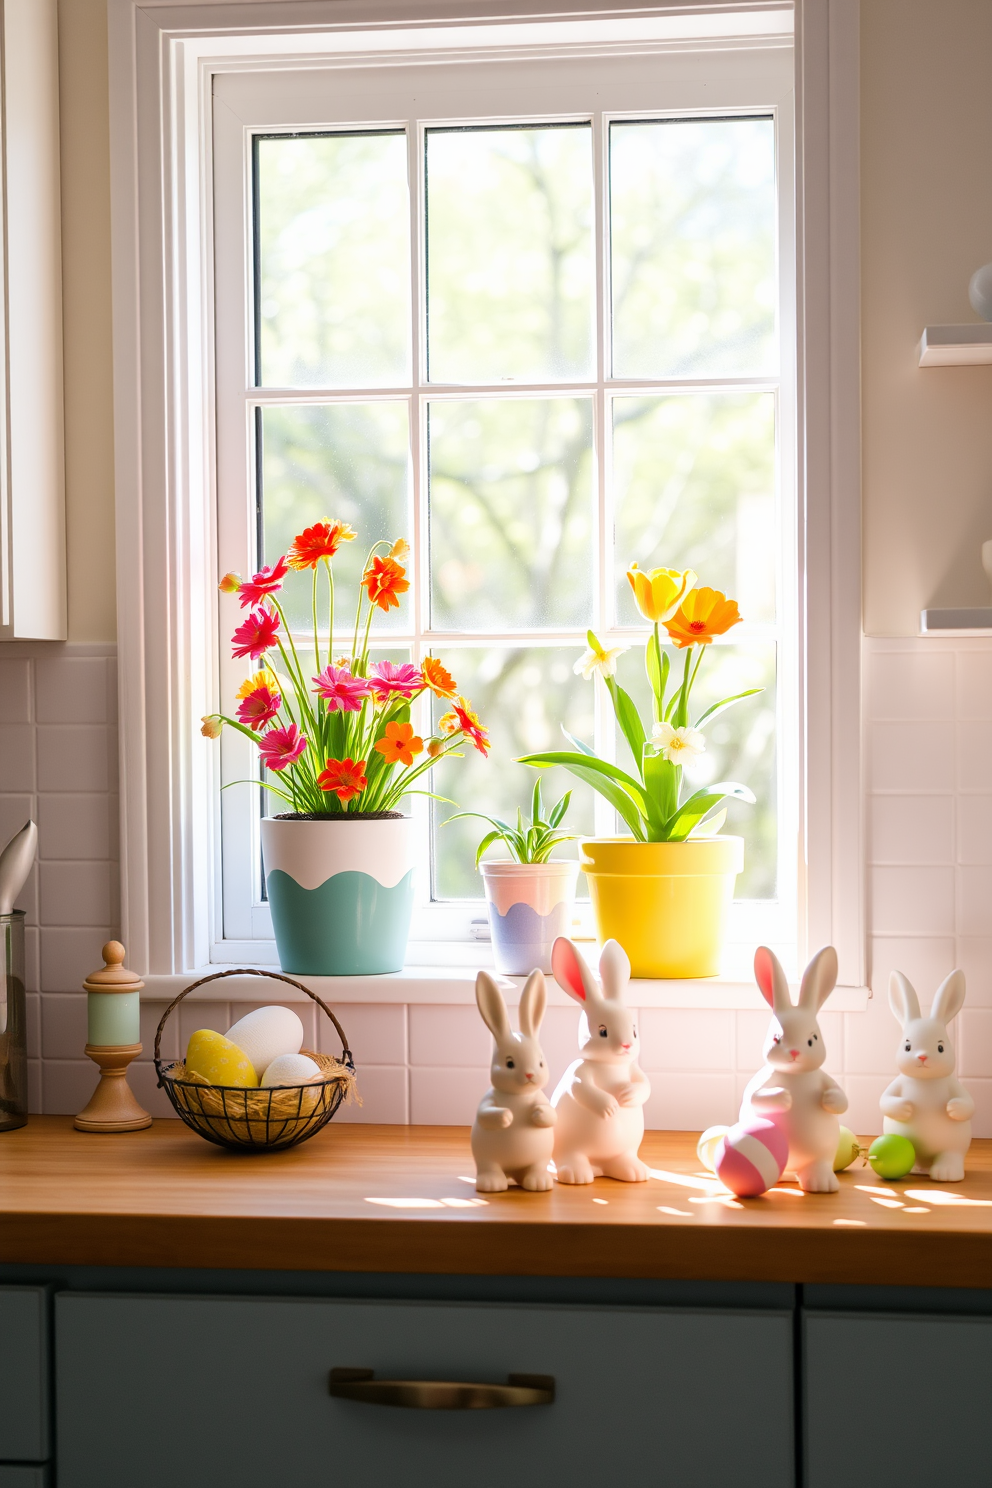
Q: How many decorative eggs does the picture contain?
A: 7